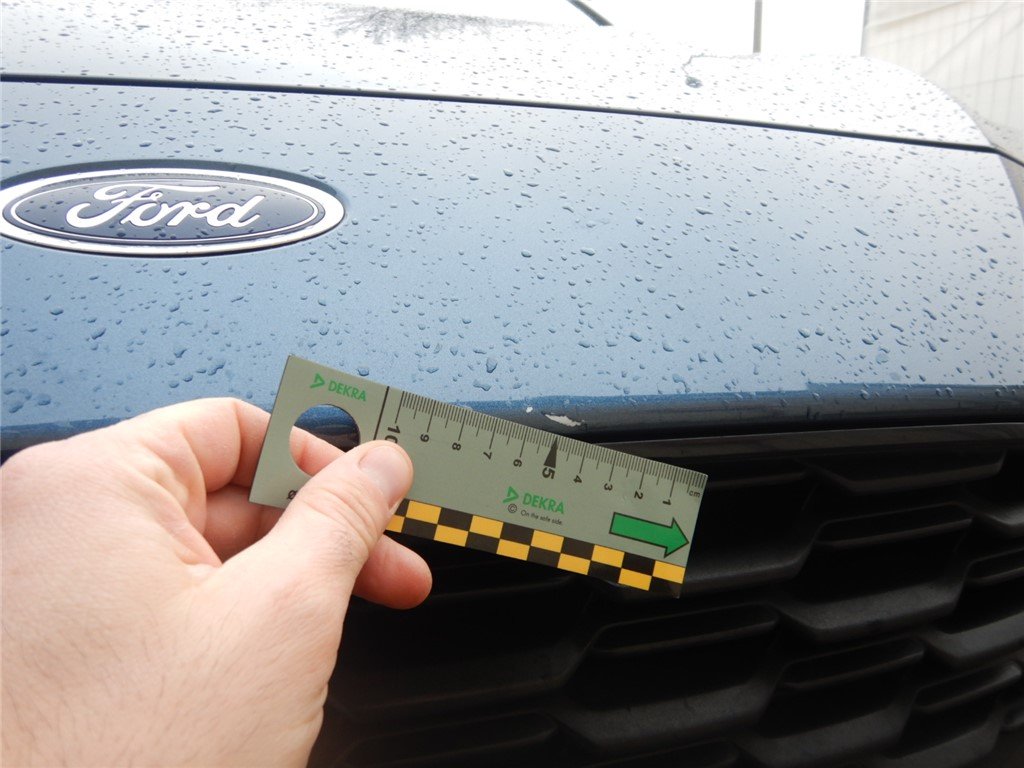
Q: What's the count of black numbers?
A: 10